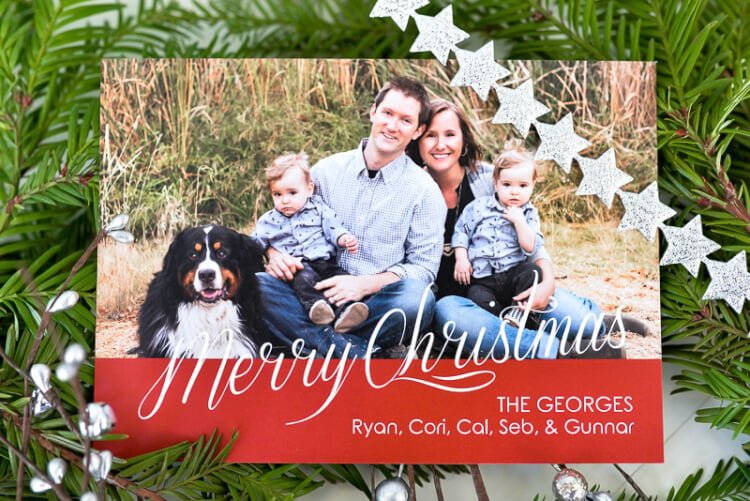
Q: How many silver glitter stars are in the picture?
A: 9